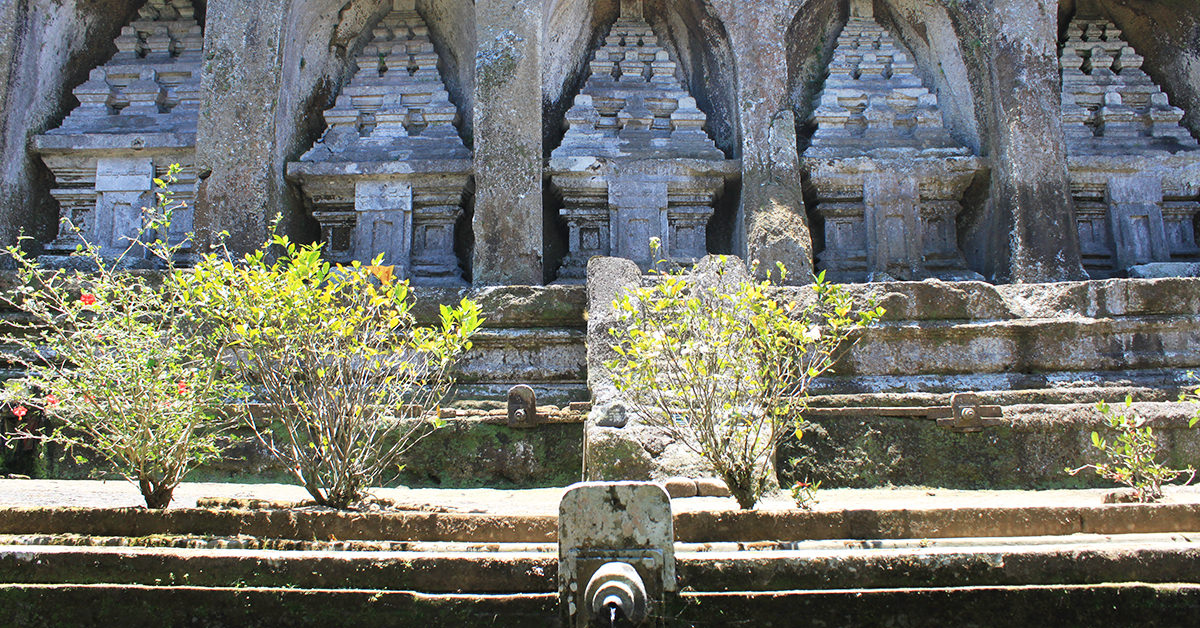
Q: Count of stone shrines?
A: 5